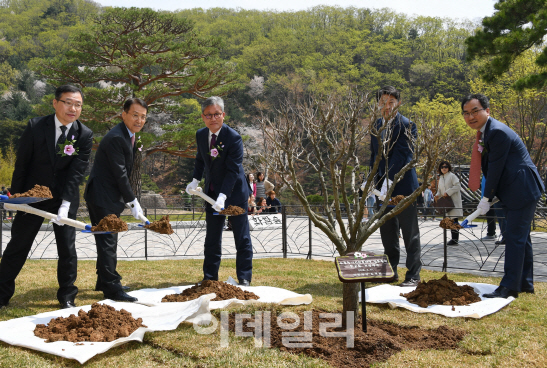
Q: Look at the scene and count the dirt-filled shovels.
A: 6